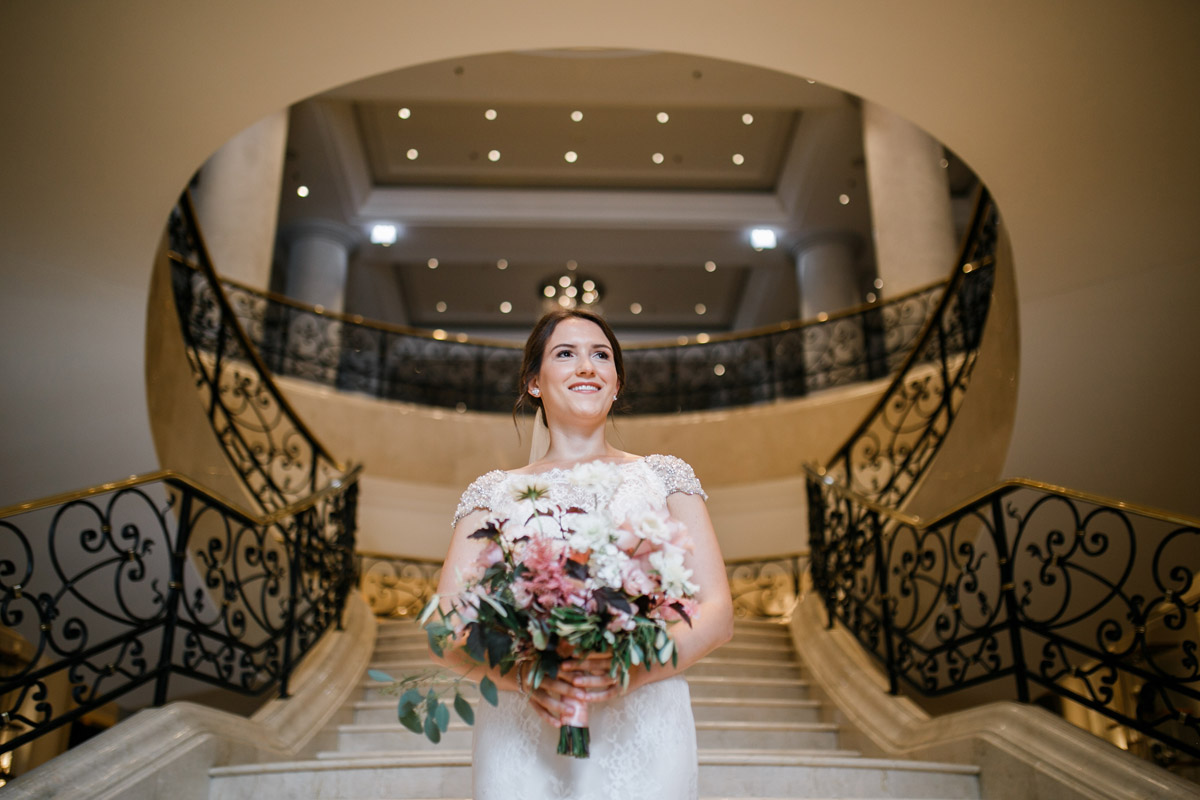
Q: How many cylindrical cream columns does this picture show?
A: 4